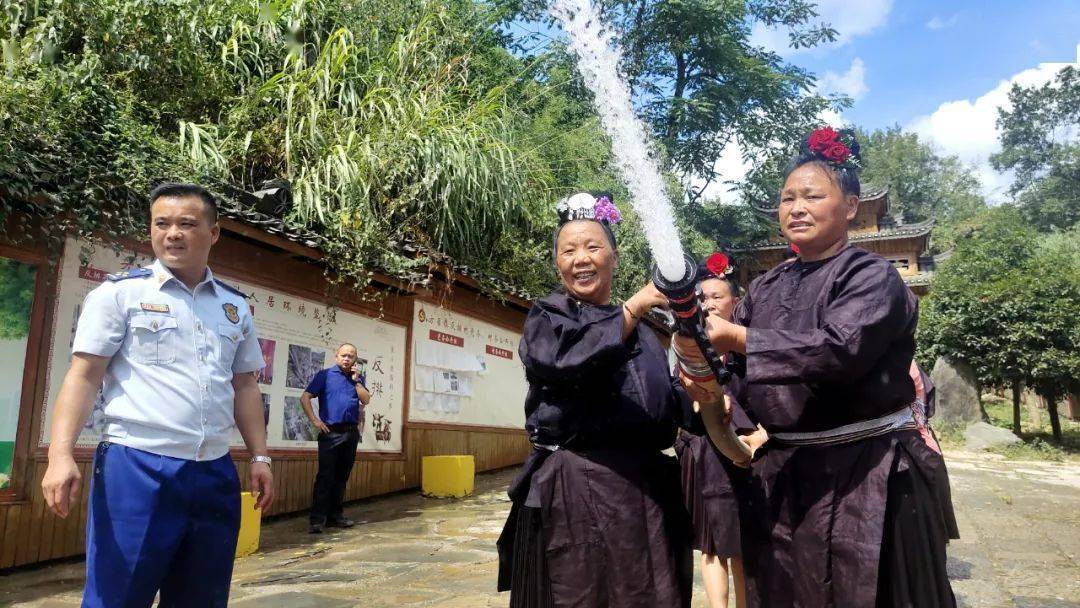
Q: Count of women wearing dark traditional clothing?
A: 3